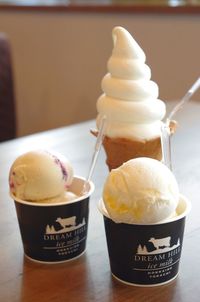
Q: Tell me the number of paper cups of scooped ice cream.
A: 2